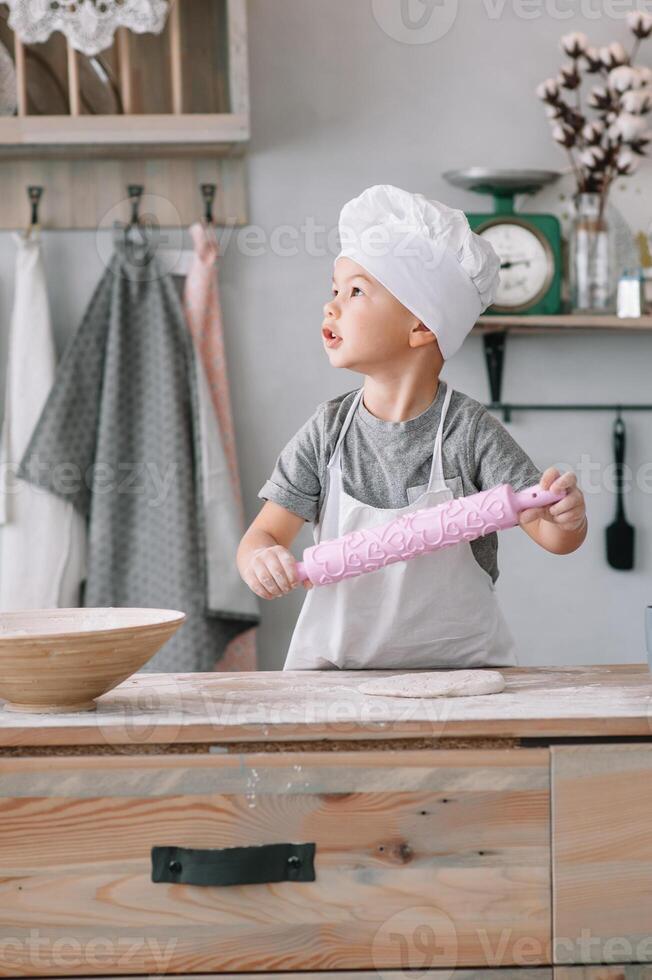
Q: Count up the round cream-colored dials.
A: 1